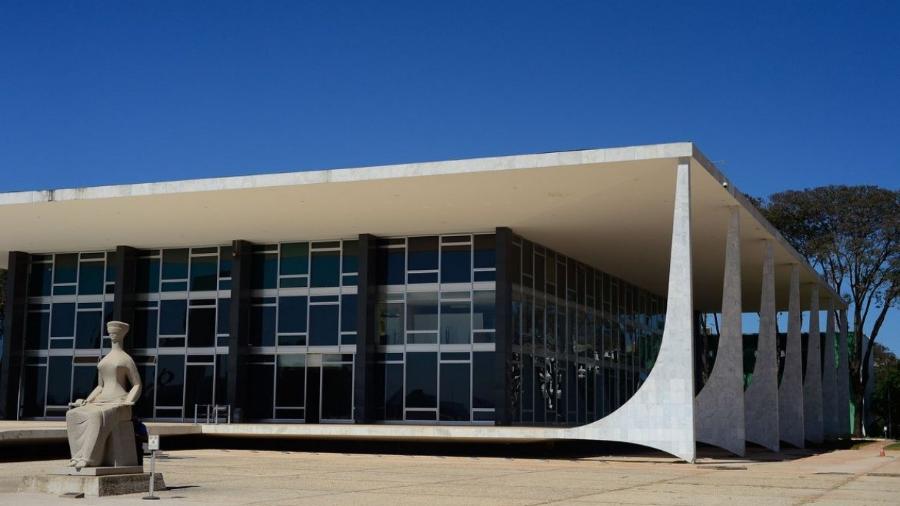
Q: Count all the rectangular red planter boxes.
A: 0